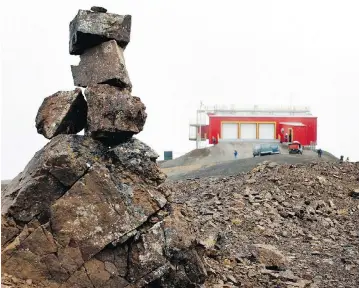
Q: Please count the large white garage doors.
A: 3